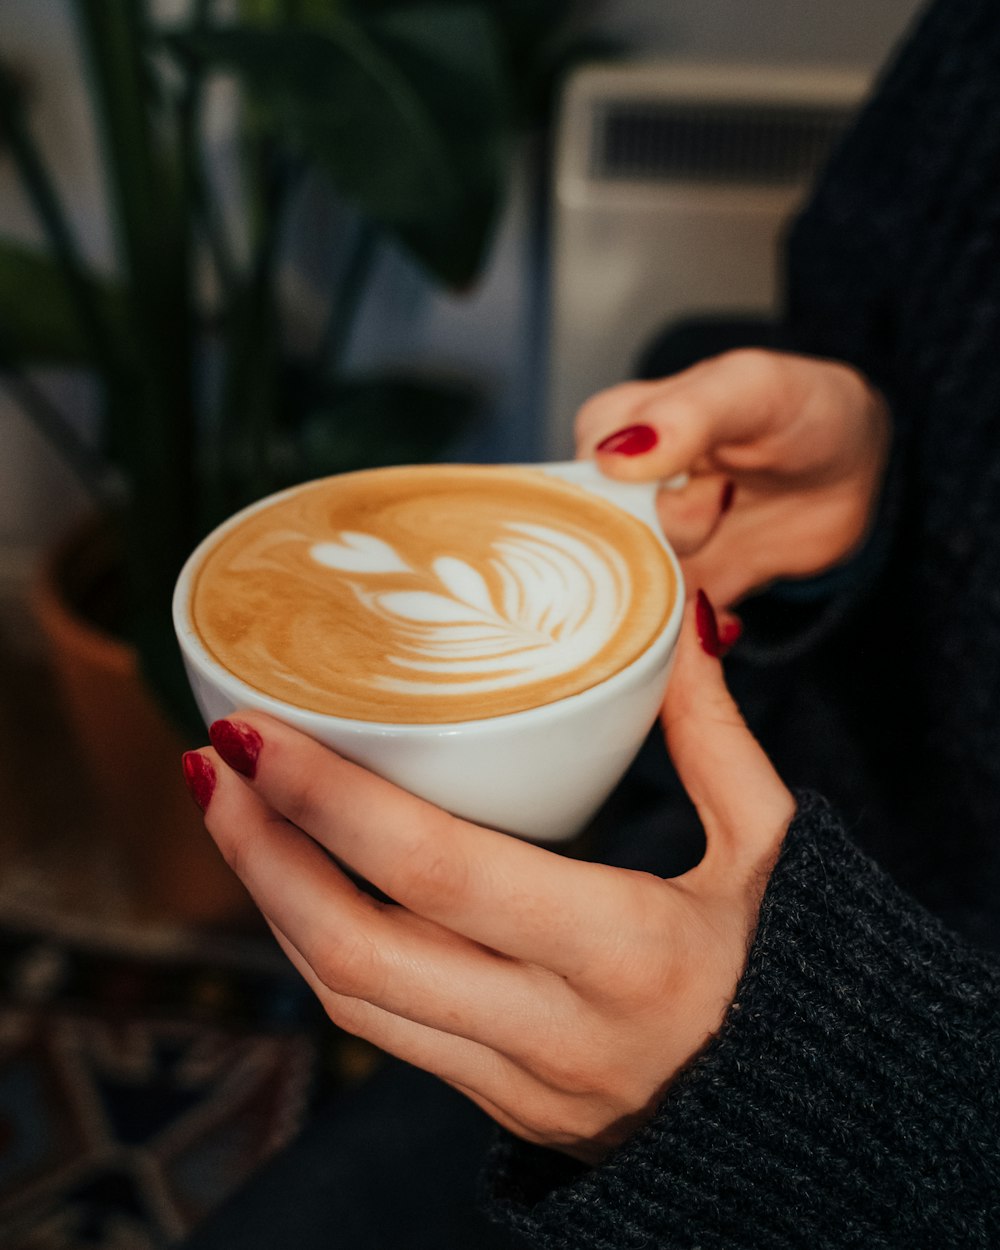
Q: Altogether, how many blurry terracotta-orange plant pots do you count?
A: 1